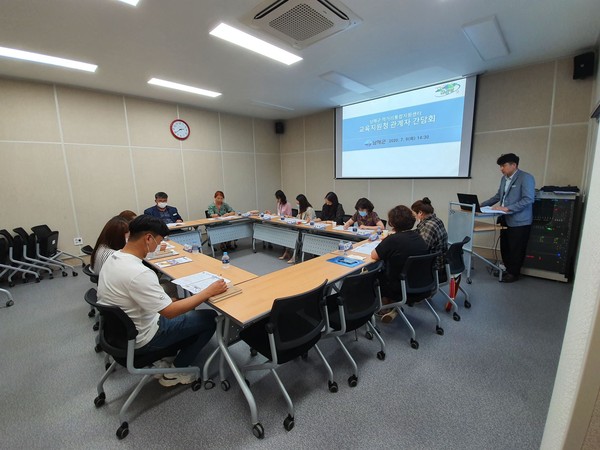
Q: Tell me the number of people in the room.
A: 12